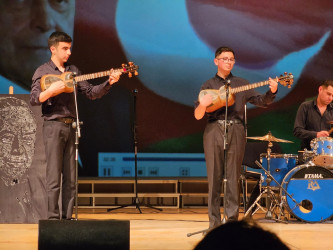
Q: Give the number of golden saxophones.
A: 0